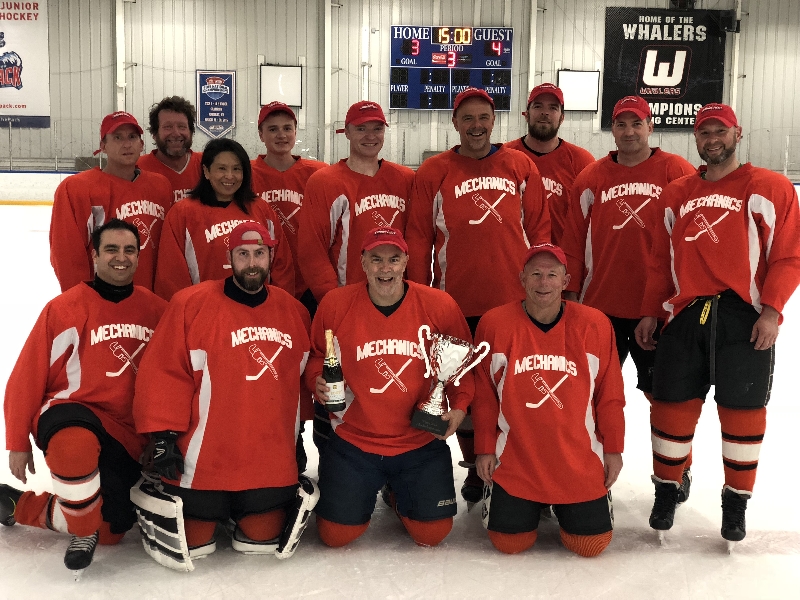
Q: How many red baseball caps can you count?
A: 10